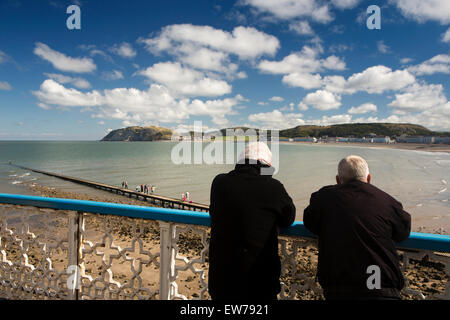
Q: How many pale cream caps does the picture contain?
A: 1